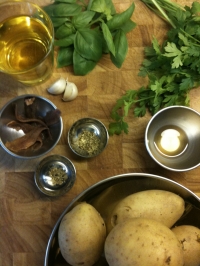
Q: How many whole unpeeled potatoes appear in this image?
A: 4